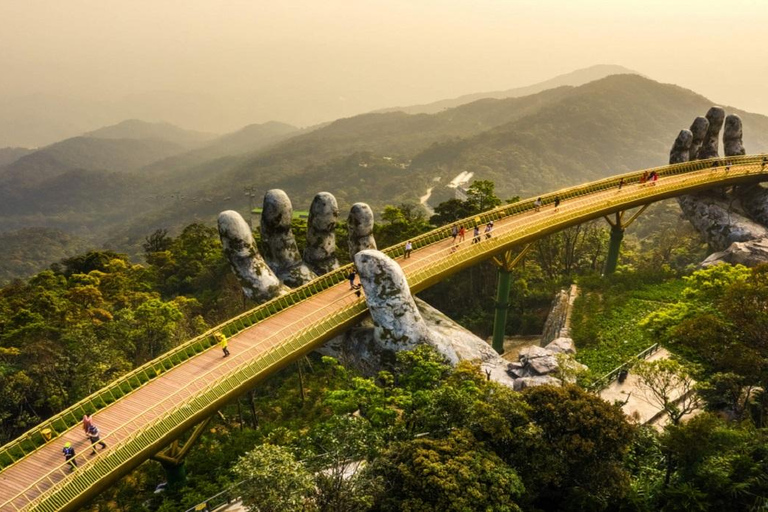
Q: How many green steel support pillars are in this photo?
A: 3